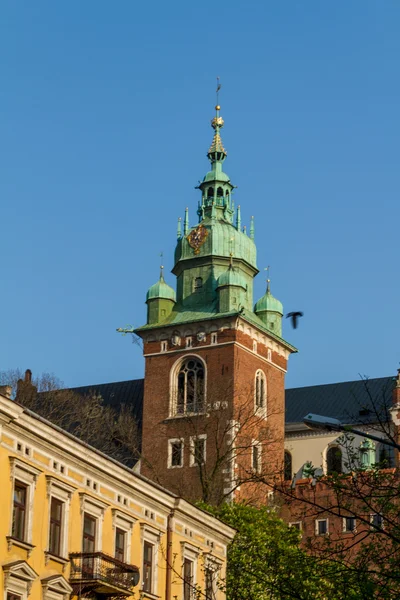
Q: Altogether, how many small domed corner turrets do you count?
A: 3